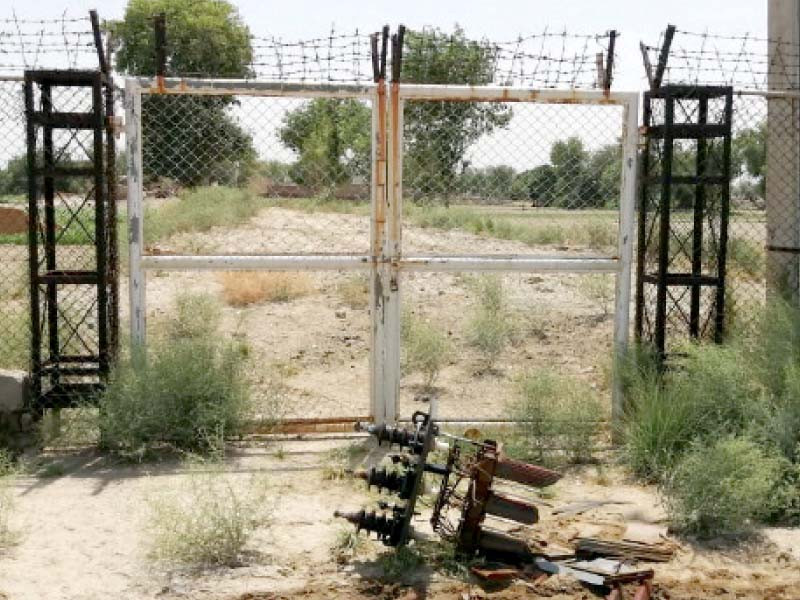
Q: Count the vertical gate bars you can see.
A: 4